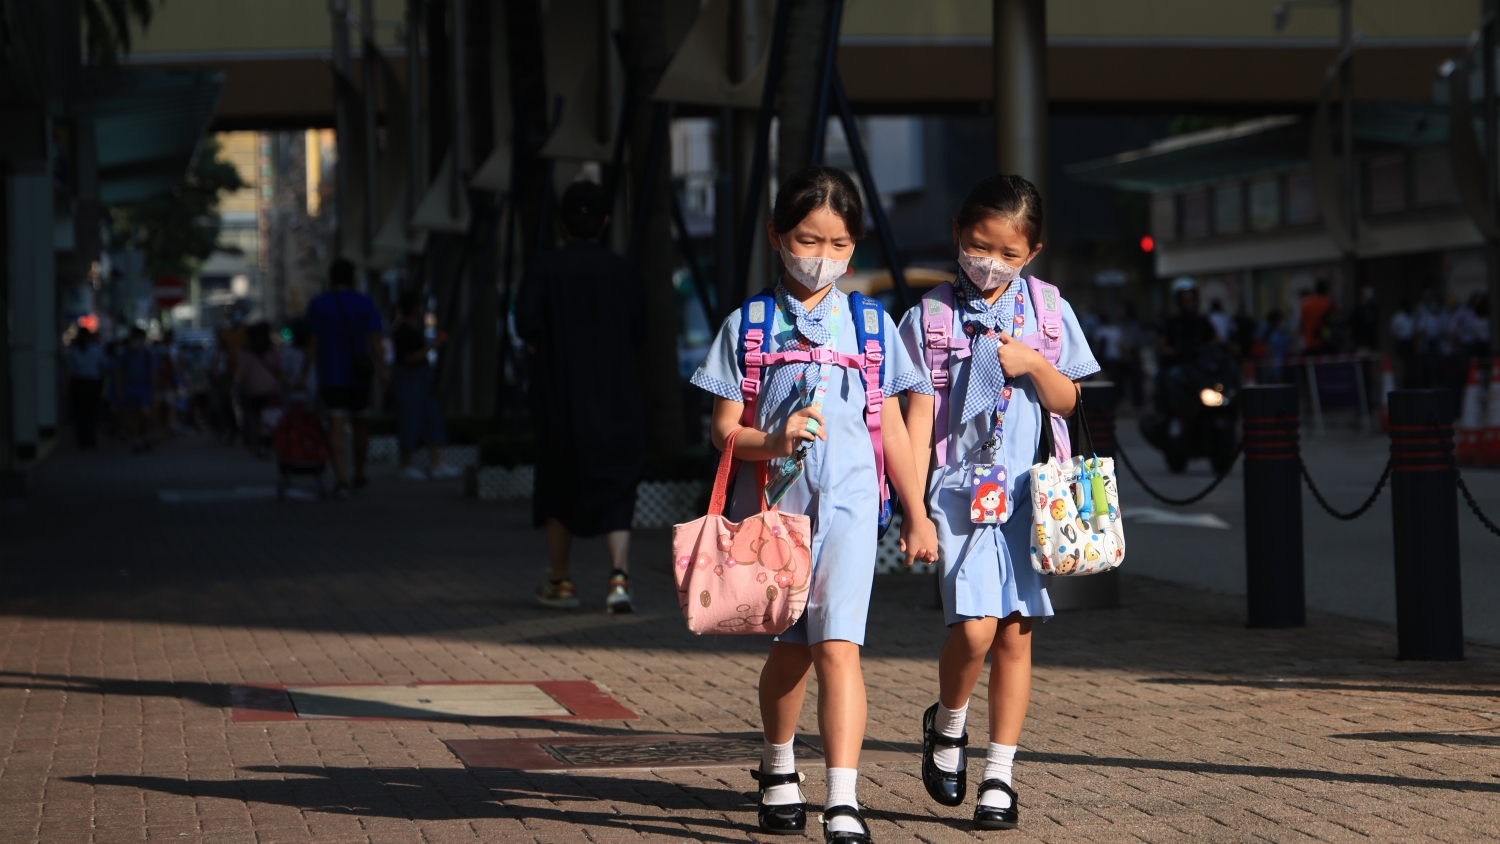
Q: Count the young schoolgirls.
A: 2